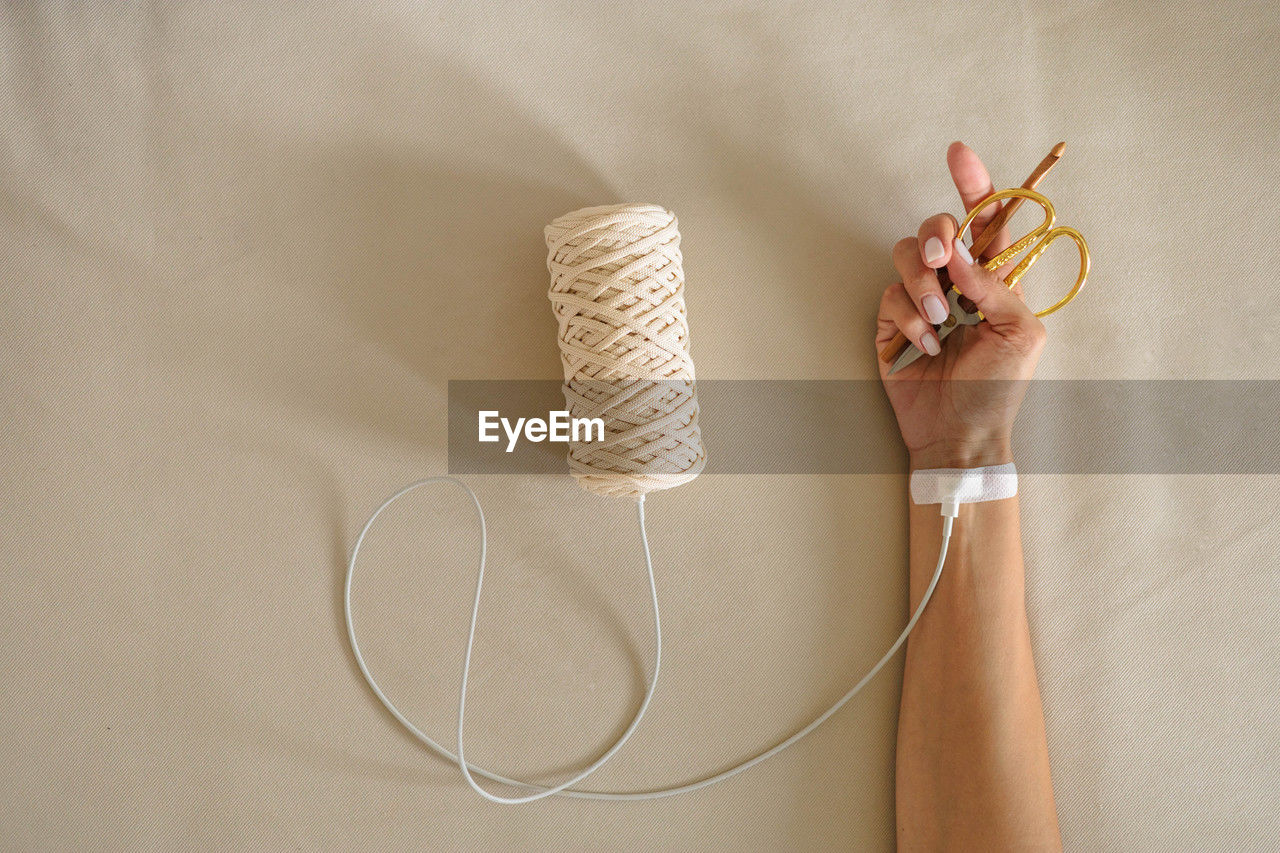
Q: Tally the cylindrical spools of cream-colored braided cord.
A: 1